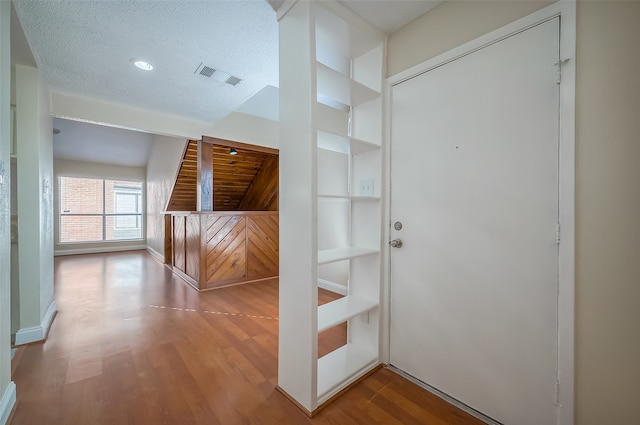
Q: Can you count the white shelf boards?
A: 6